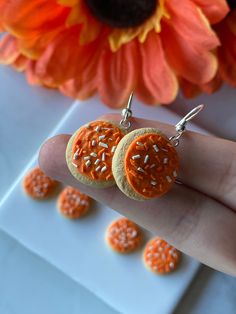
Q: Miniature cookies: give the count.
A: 6